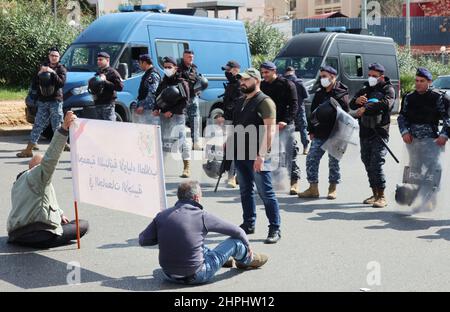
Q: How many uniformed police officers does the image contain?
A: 11